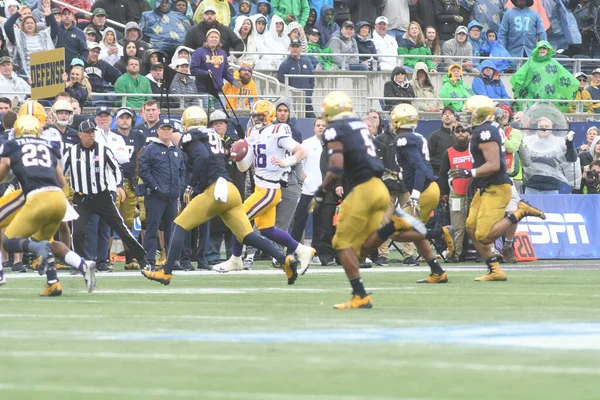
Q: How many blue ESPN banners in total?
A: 1